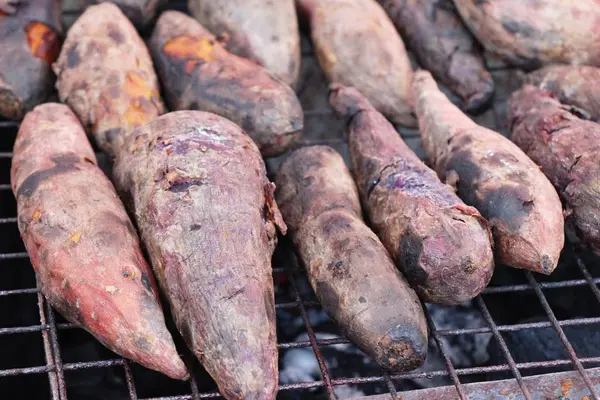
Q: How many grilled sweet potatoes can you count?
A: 15